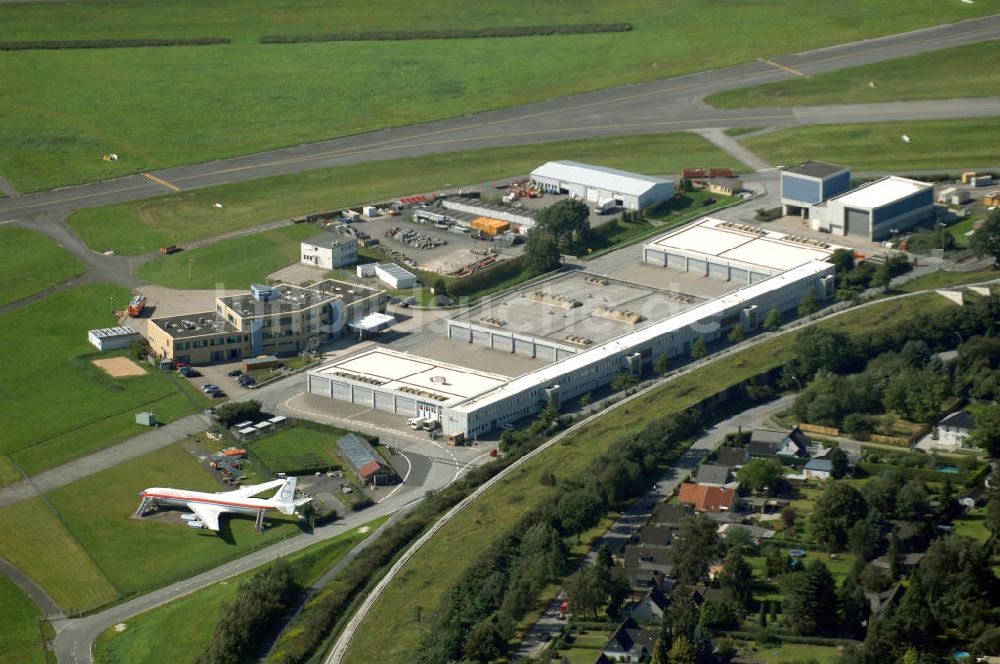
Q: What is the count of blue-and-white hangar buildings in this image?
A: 2